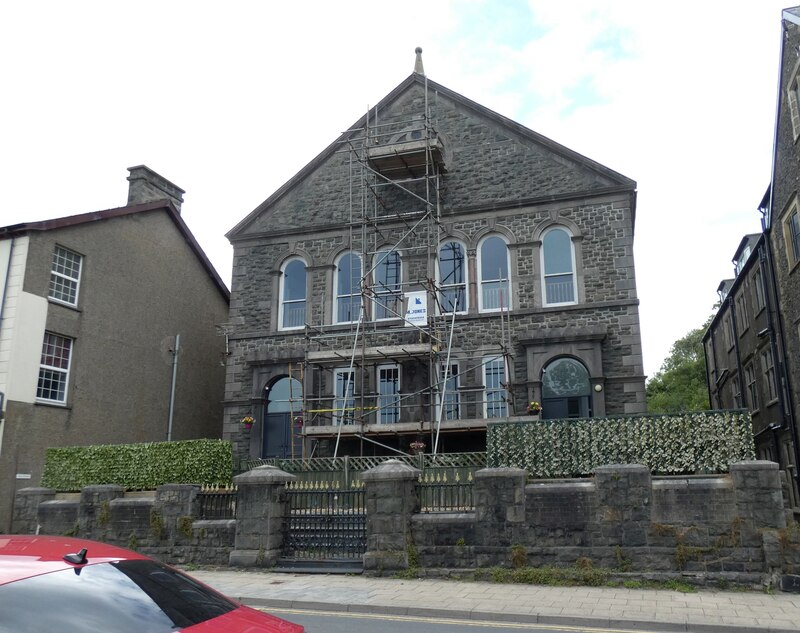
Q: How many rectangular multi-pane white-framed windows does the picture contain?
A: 6